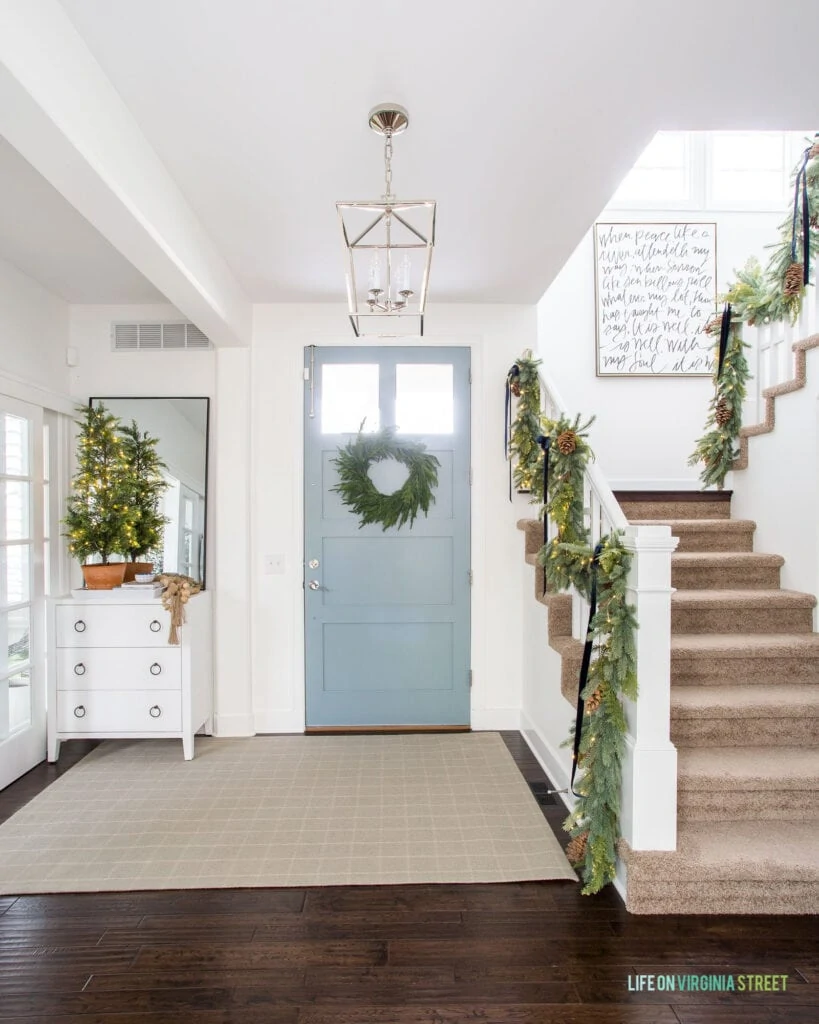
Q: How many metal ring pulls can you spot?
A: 6